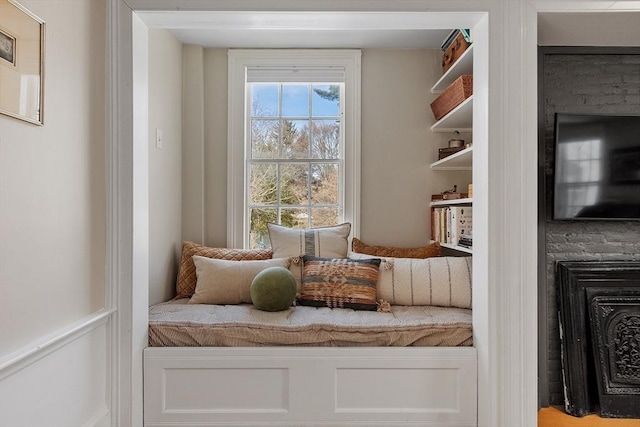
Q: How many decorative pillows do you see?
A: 7